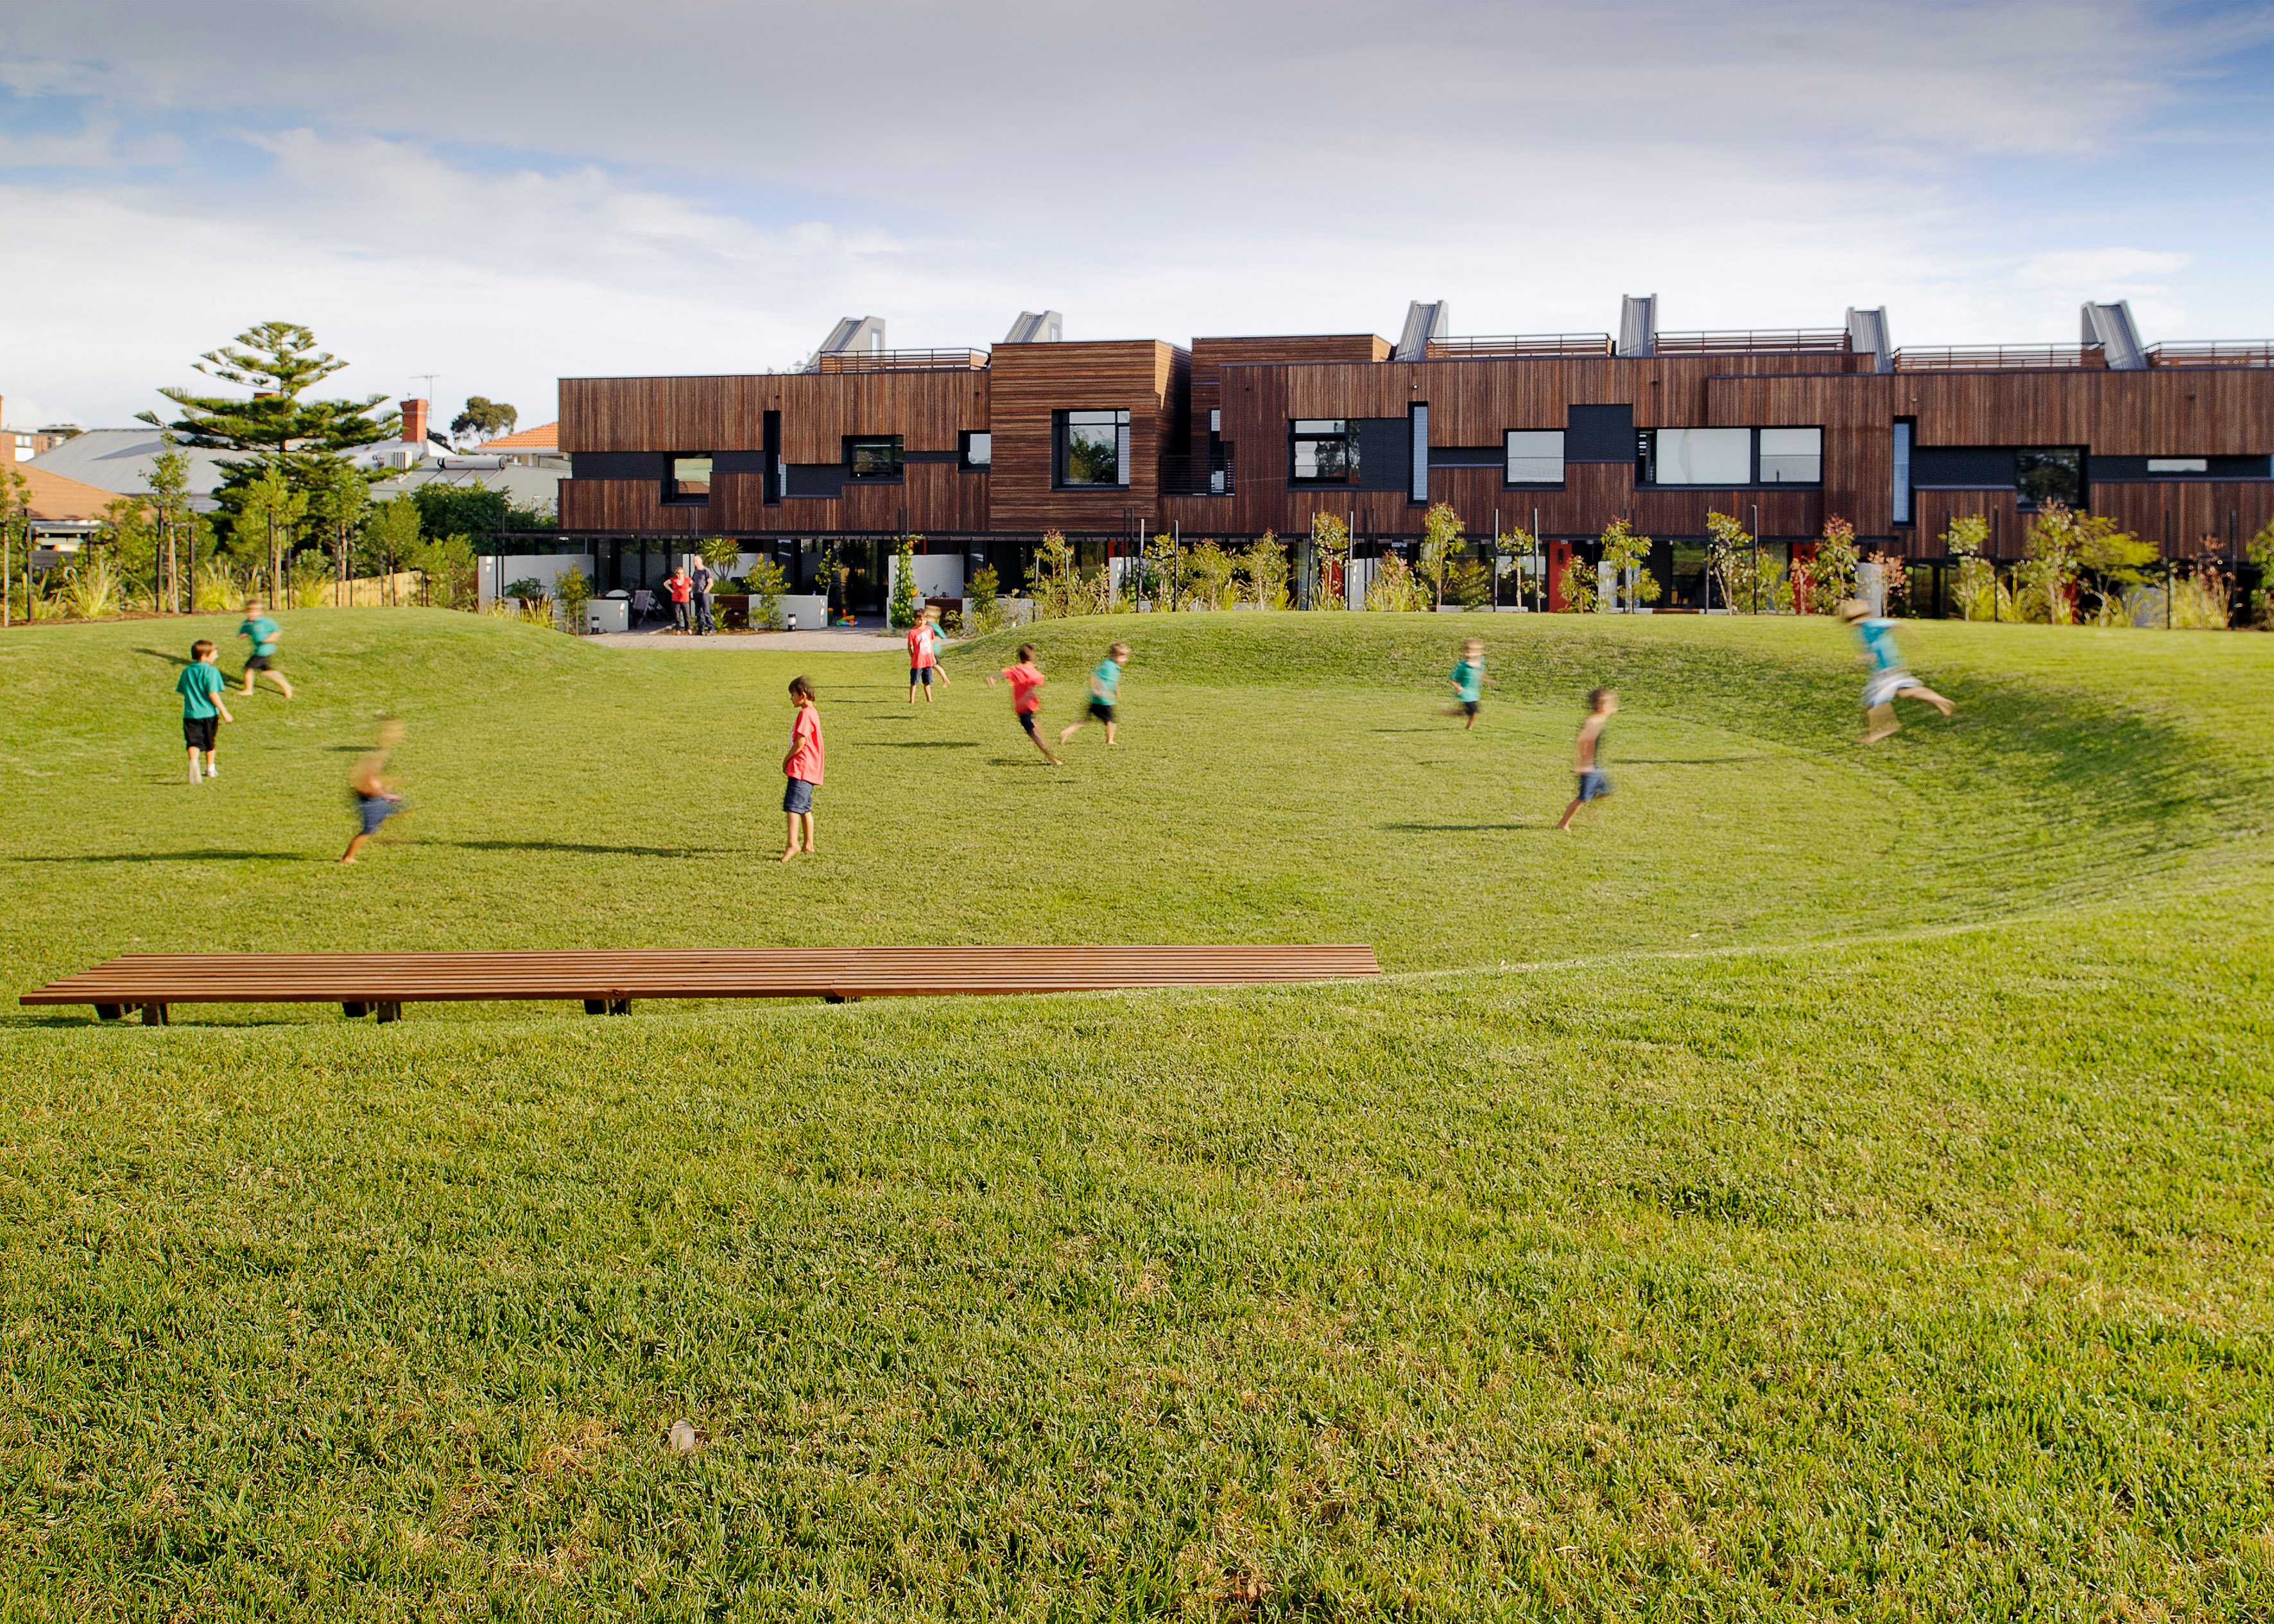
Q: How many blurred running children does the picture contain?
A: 8